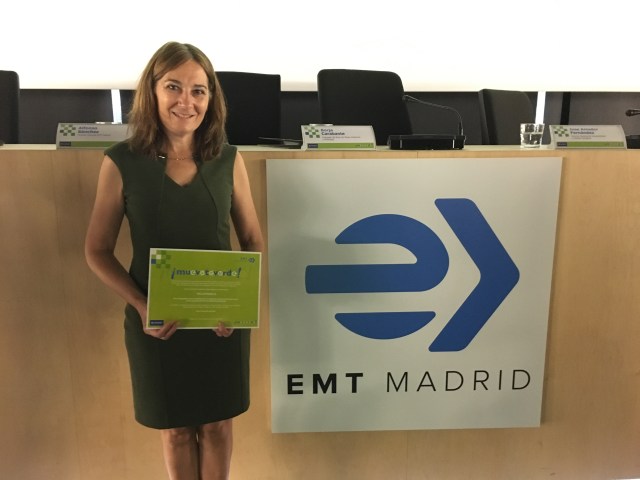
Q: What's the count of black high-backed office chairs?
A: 4